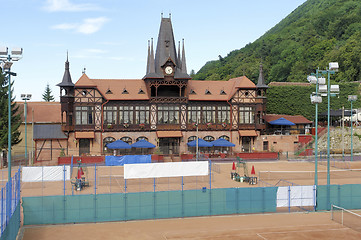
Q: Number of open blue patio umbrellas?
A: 5